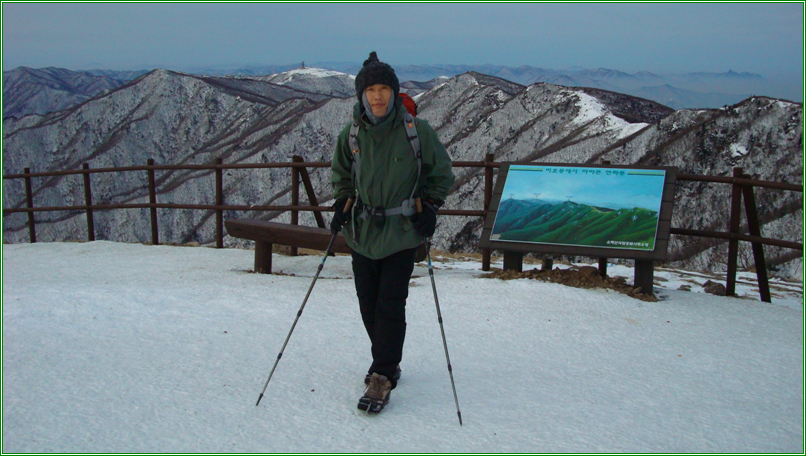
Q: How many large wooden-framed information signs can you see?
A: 1